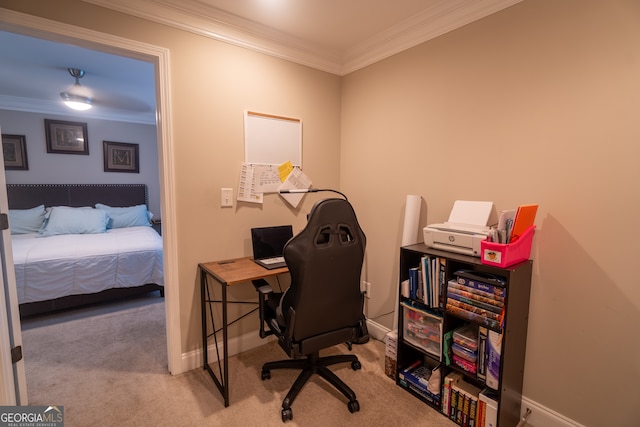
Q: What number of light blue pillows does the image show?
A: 3